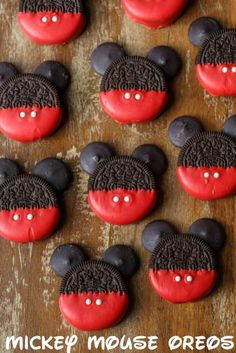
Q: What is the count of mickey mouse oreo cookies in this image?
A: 10